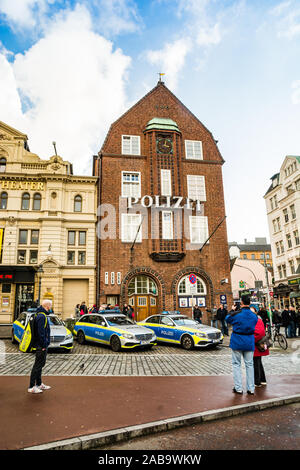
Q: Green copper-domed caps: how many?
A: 1